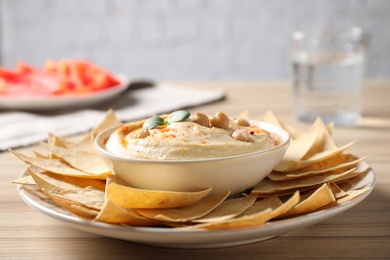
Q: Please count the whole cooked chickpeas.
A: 5